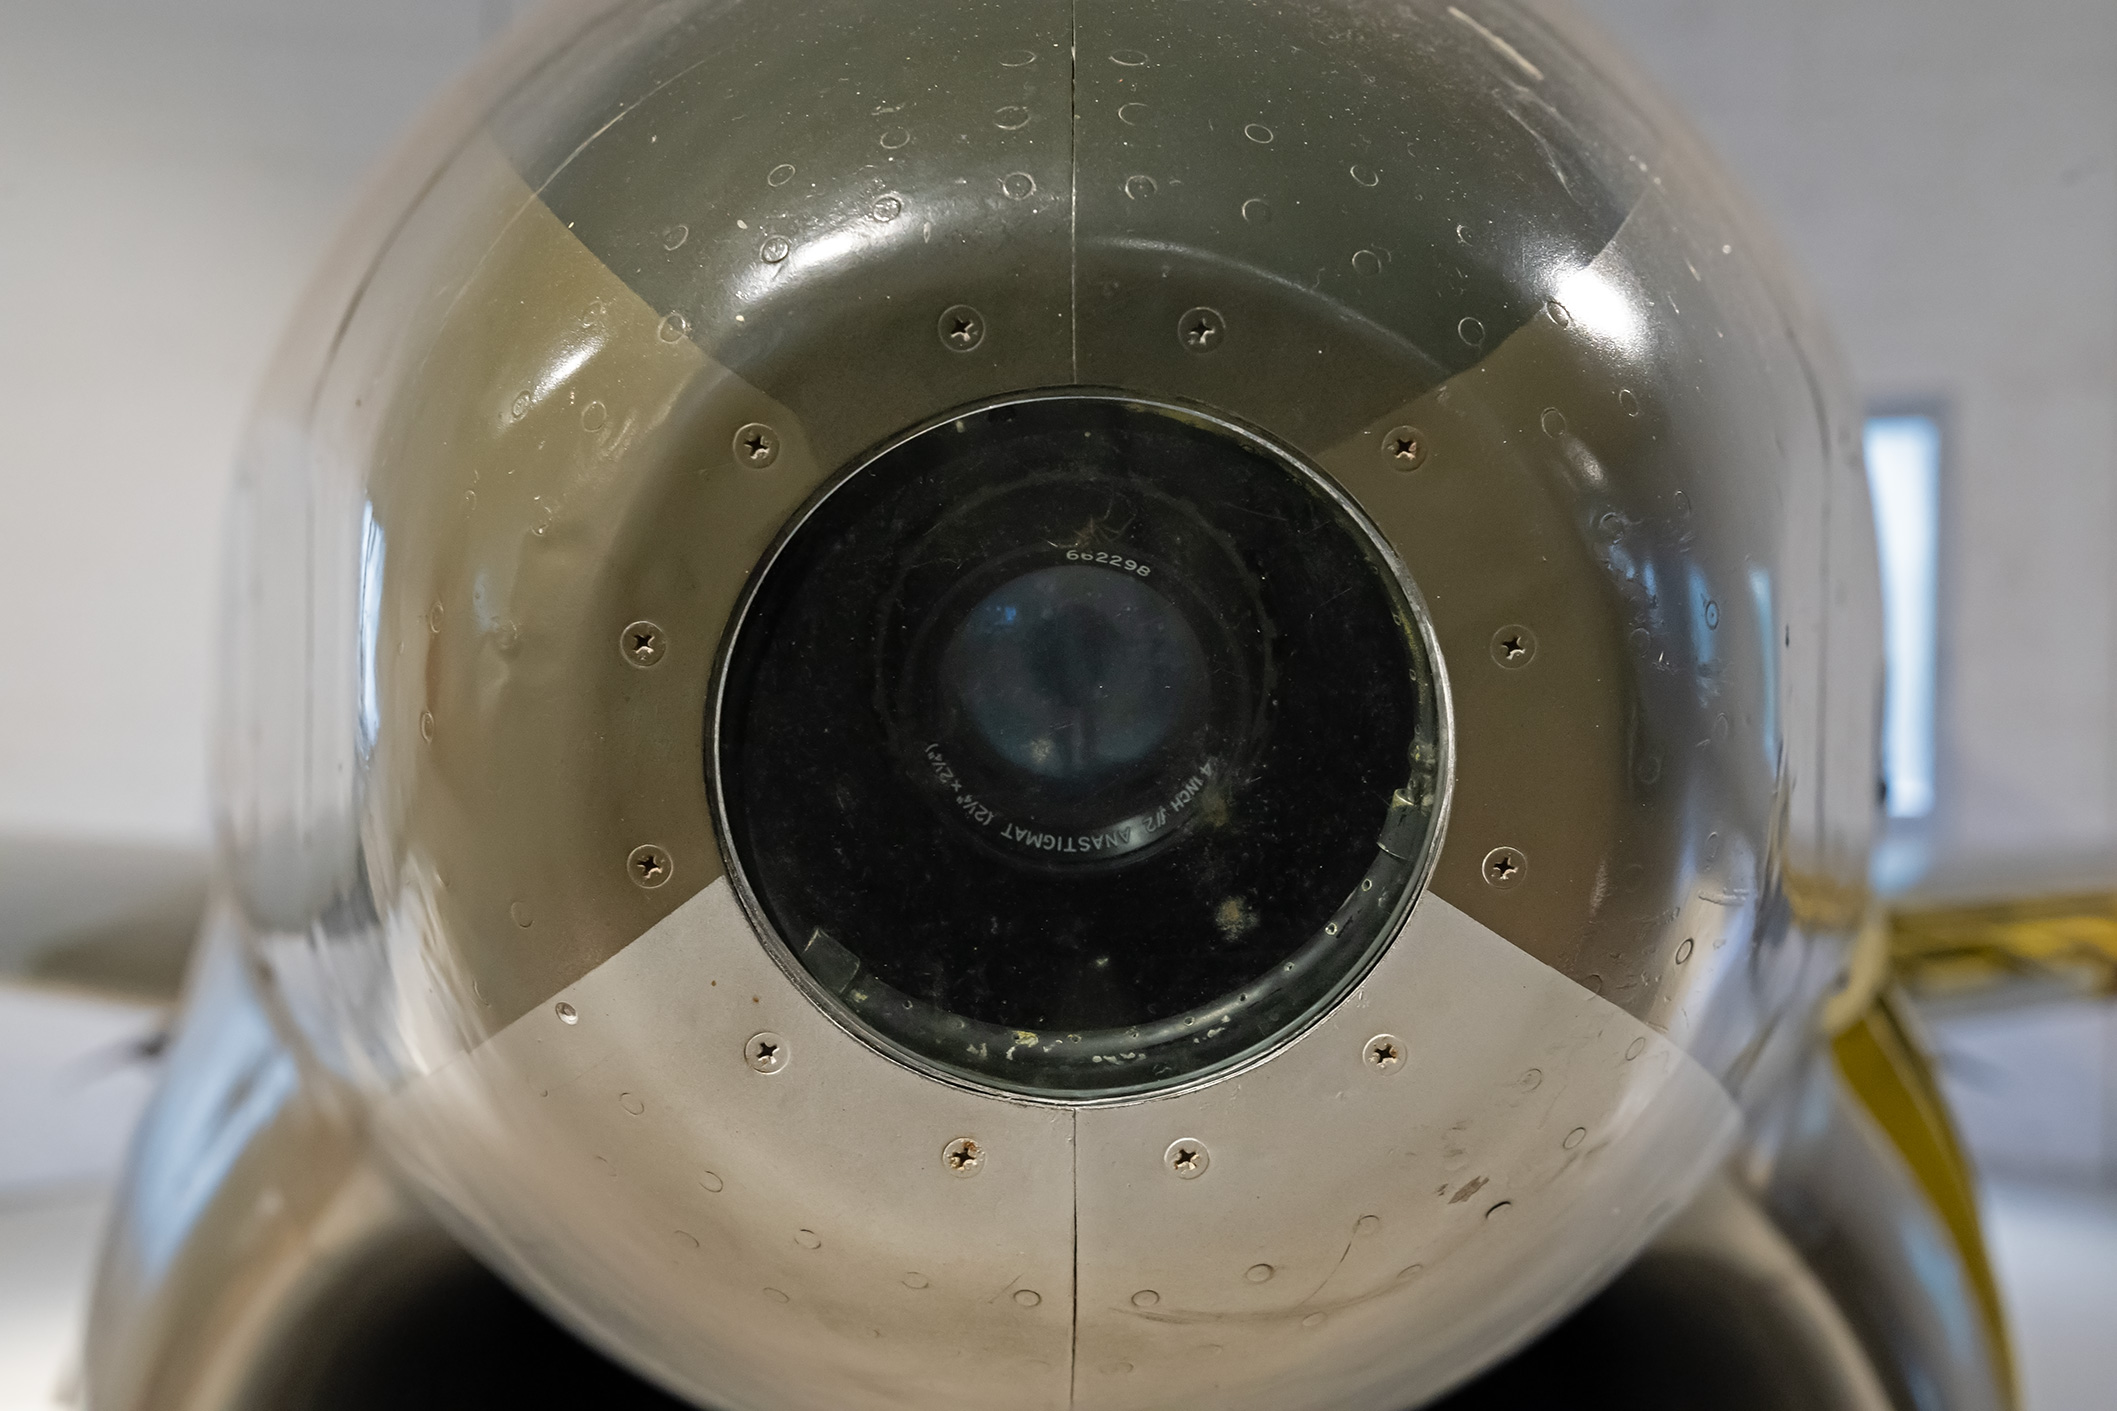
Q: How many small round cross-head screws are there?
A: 12